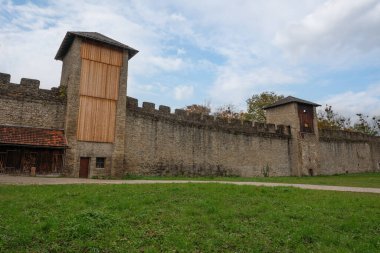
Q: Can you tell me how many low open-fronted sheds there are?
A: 1